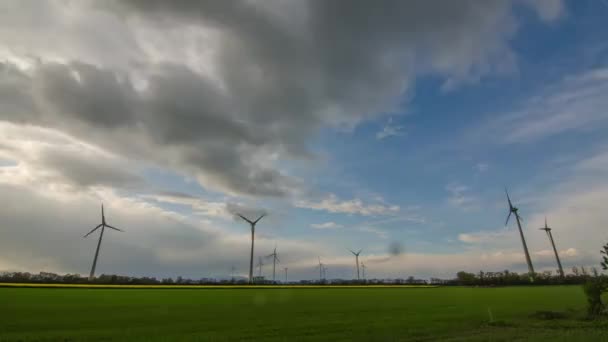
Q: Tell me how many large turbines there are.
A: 4